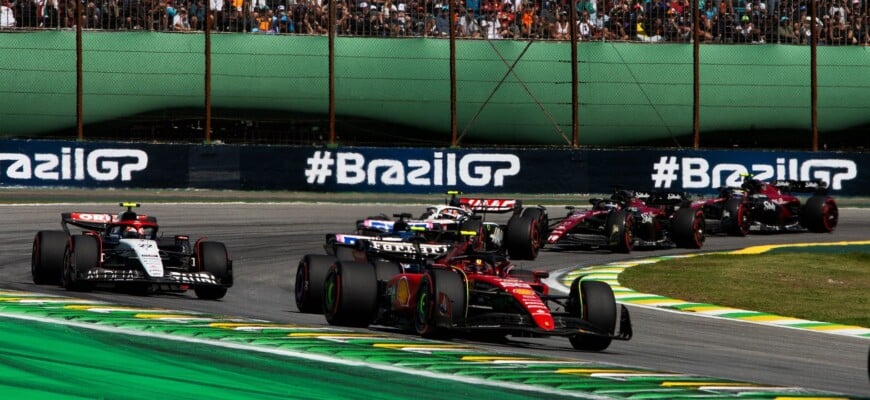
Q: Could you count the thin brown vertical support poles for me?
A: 7